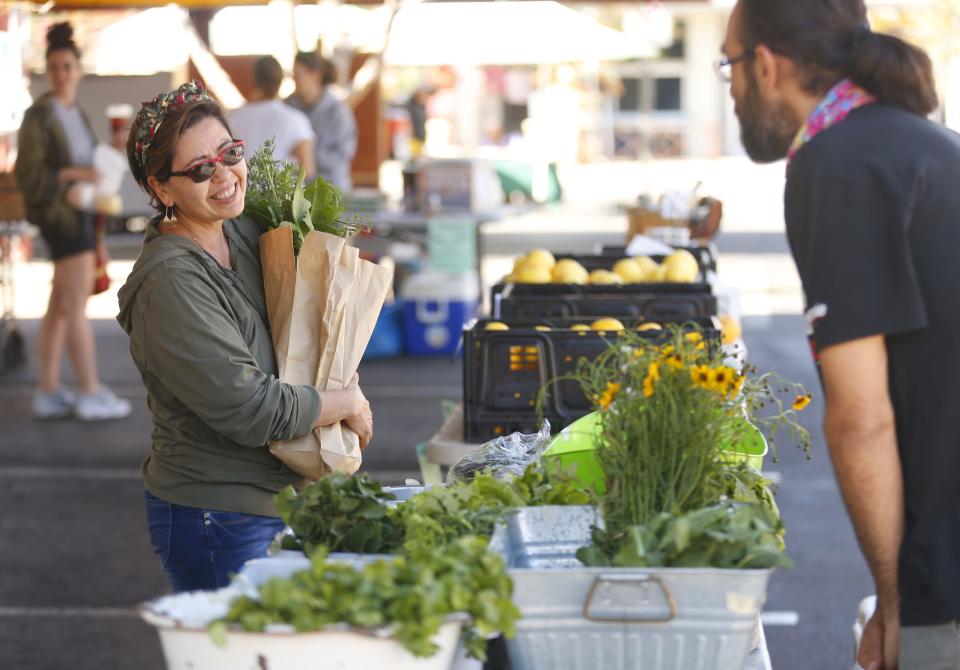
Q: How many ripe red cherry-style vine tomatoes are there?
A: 0